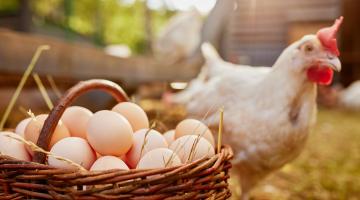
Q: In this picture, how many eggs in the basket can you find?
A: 13